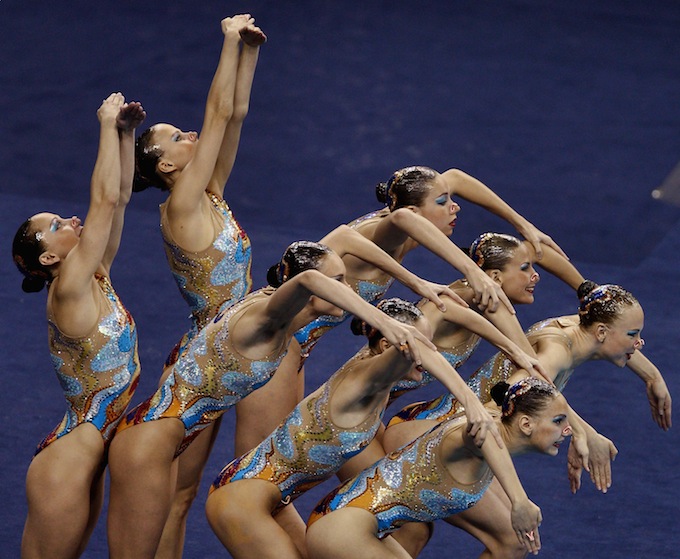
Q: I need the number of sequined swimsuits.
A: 8